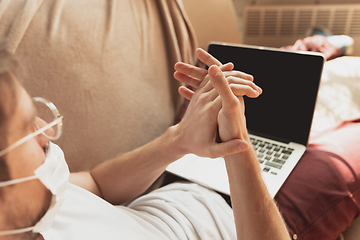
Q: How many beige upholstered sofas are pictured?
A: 1